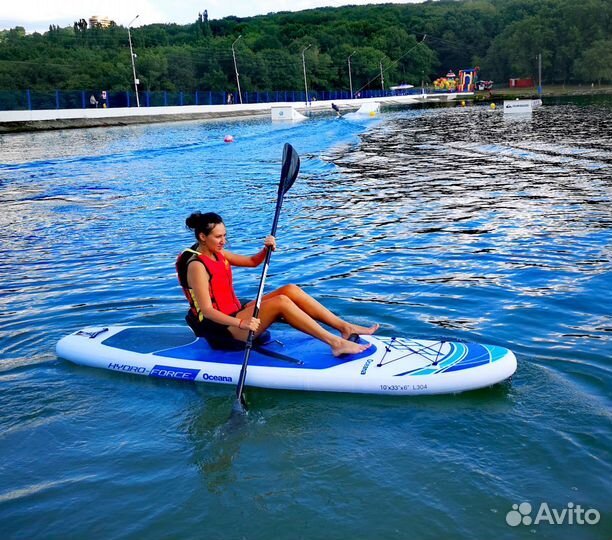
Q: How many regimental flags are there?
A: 0